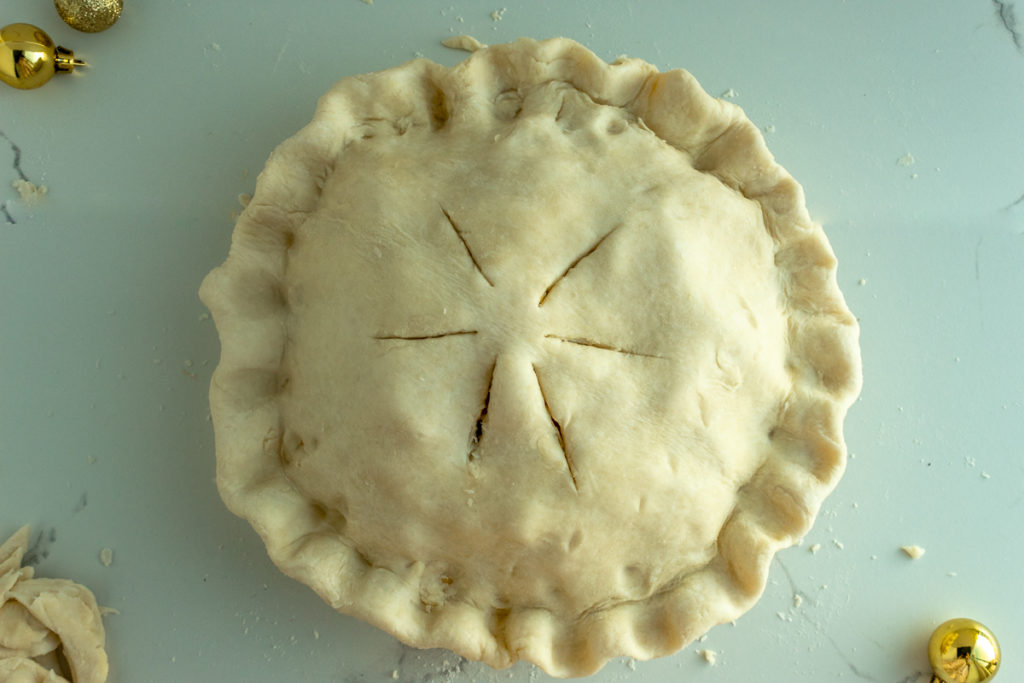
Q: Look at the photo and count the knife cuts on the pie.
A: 6